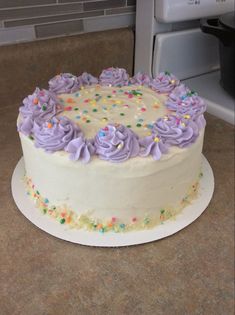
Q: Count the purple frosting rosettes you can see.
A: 8